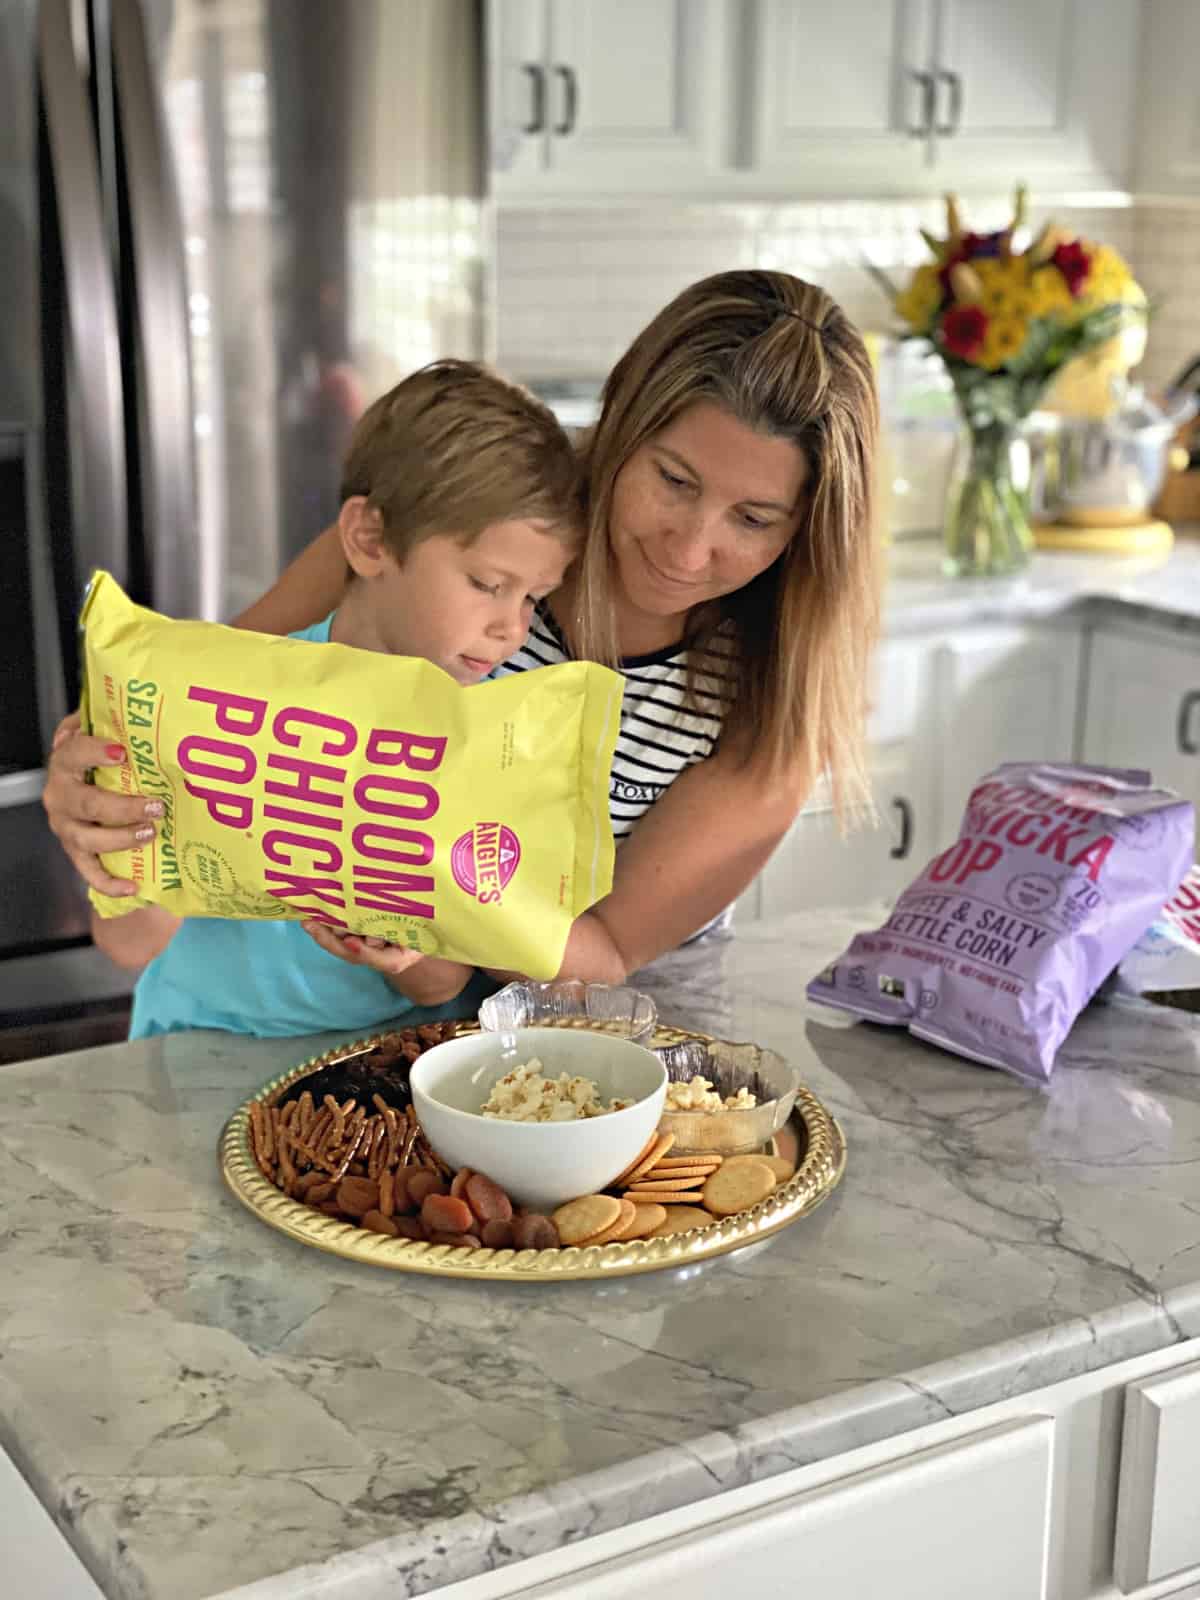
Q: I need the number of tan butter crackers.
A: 12